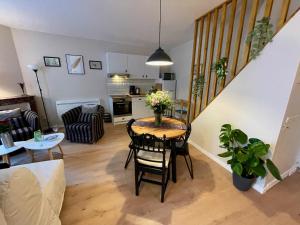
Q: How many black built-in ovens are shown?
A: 1